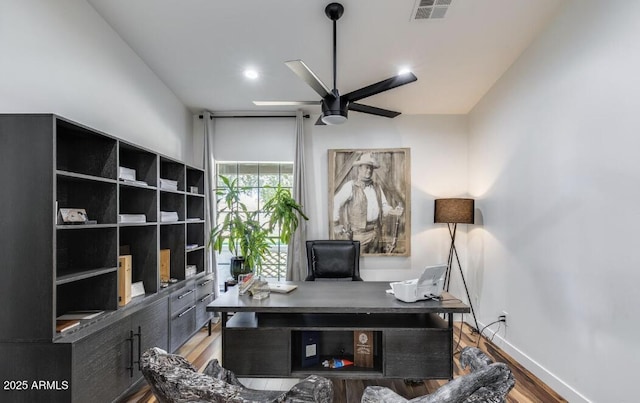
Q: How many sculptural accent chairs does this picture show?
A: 2